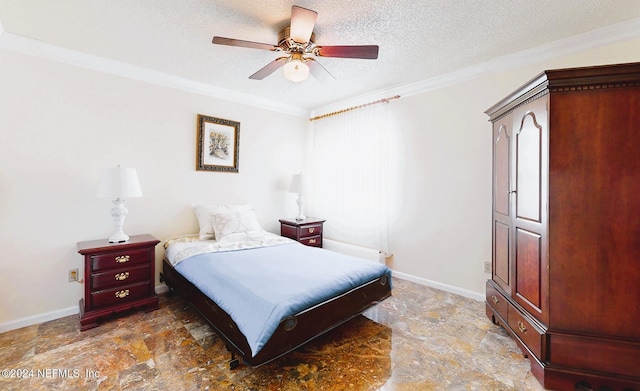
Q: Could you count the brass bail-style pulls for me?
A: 7